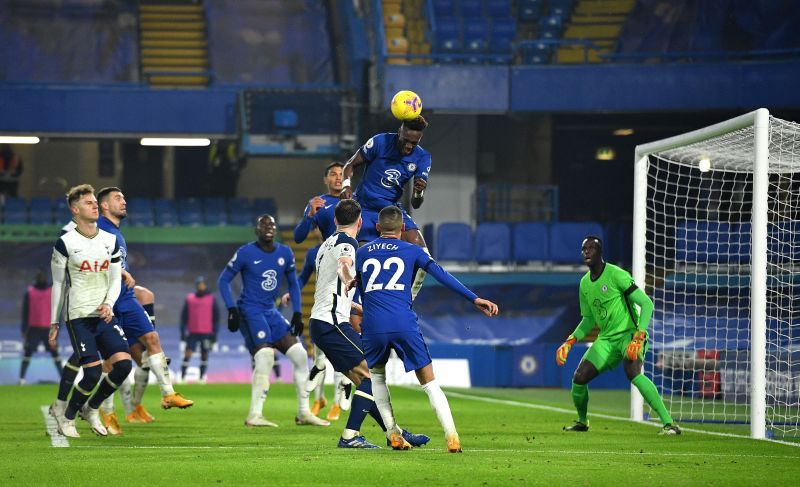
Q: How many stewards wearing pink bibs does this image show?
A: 2